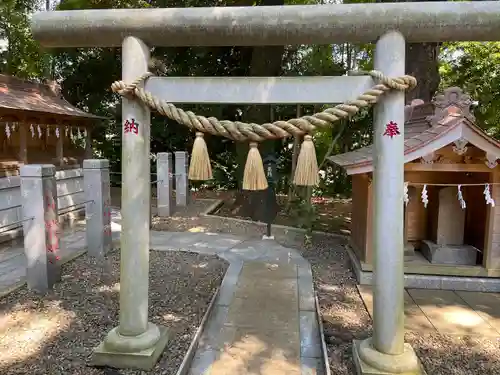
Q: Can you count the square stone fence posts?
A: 4